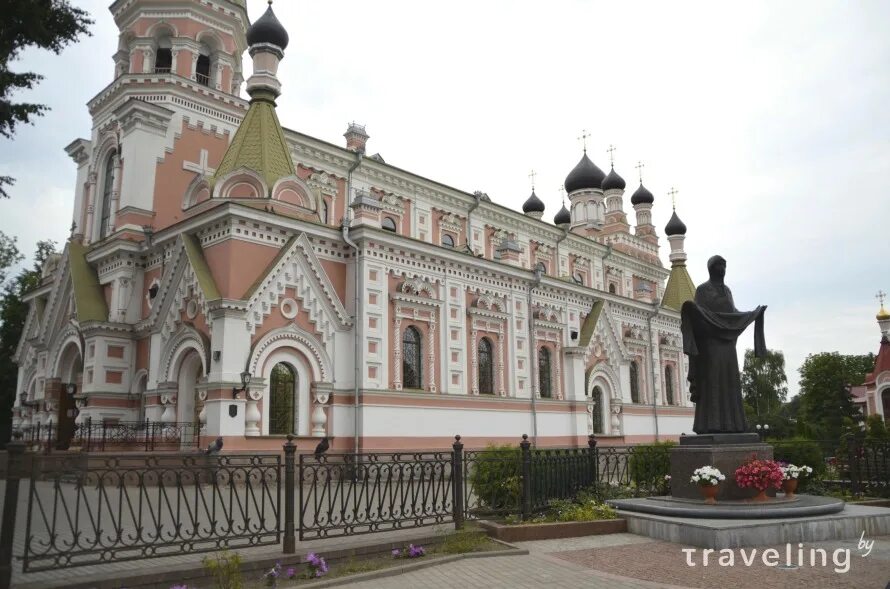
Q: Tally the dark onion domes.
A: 7